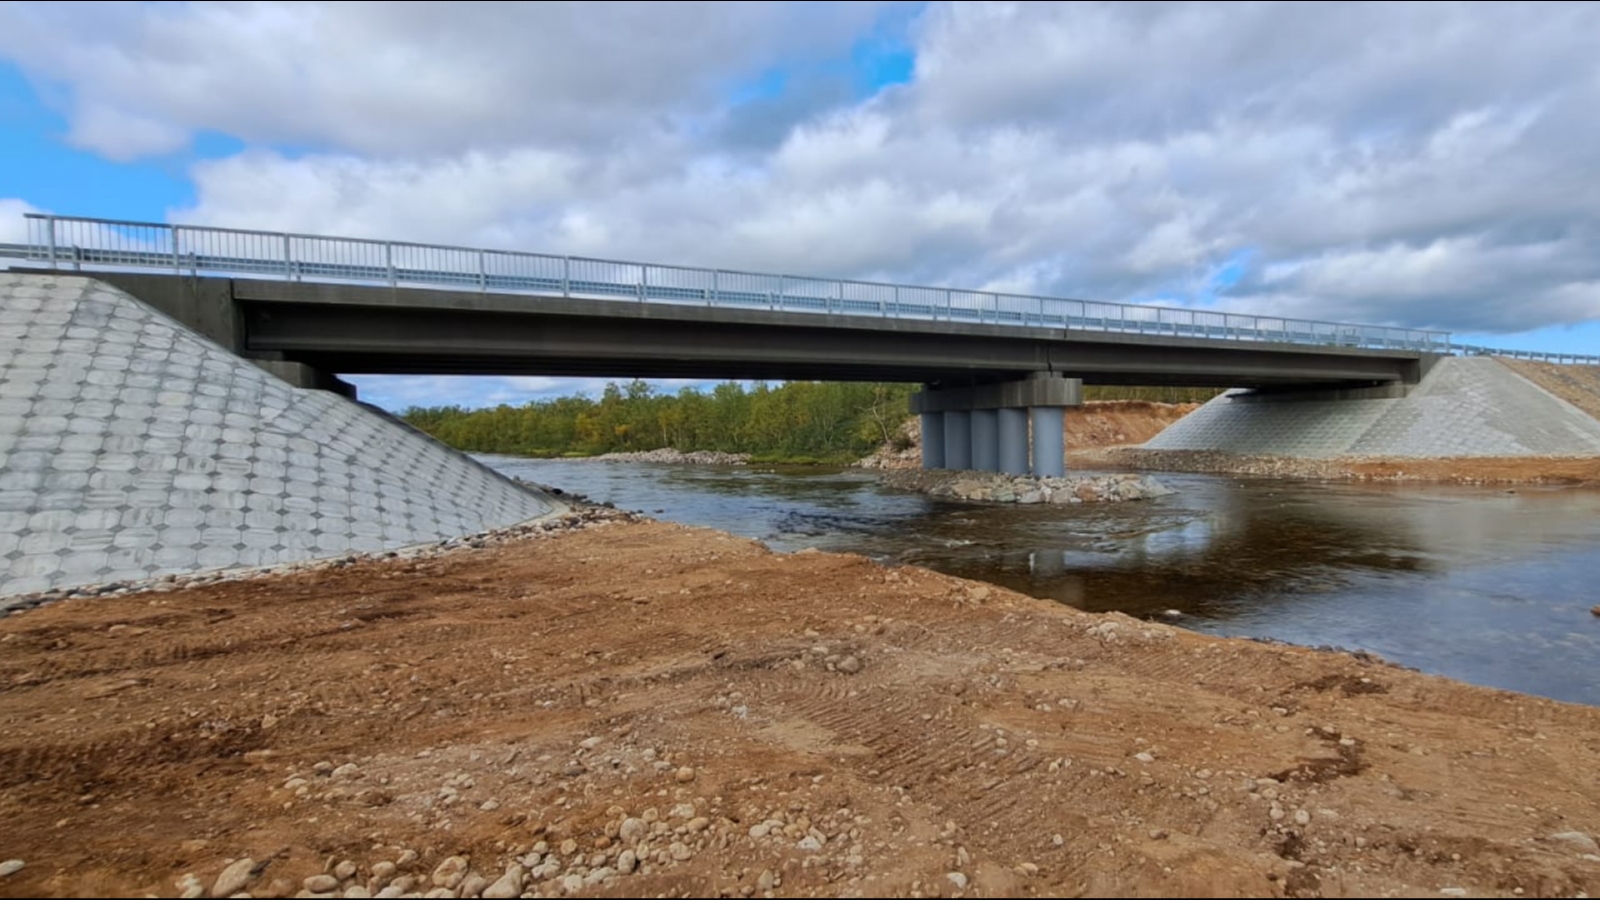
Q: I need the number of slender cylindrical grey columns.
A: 5